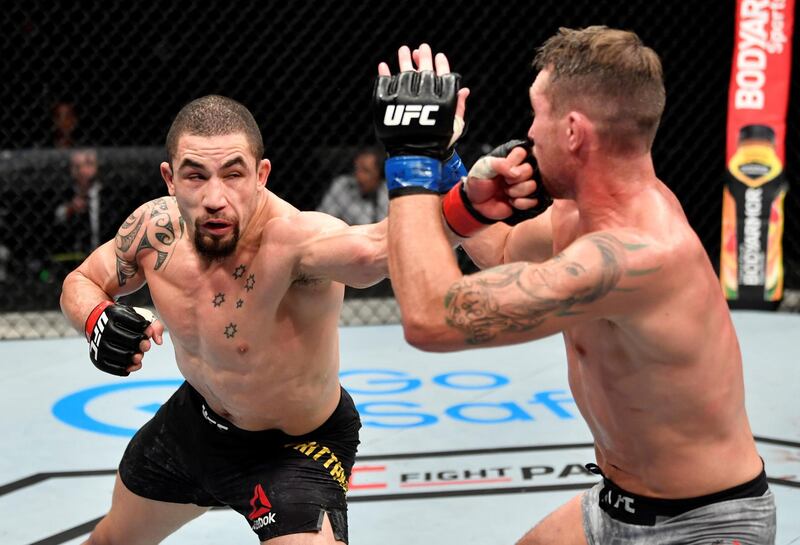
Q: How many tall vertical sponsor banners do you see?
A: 1